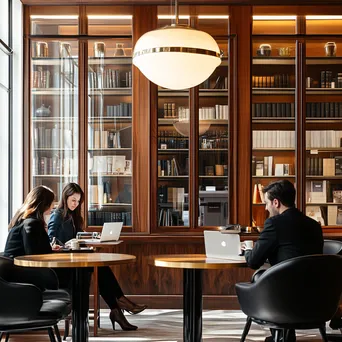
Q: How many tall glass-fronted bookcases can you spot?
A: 3